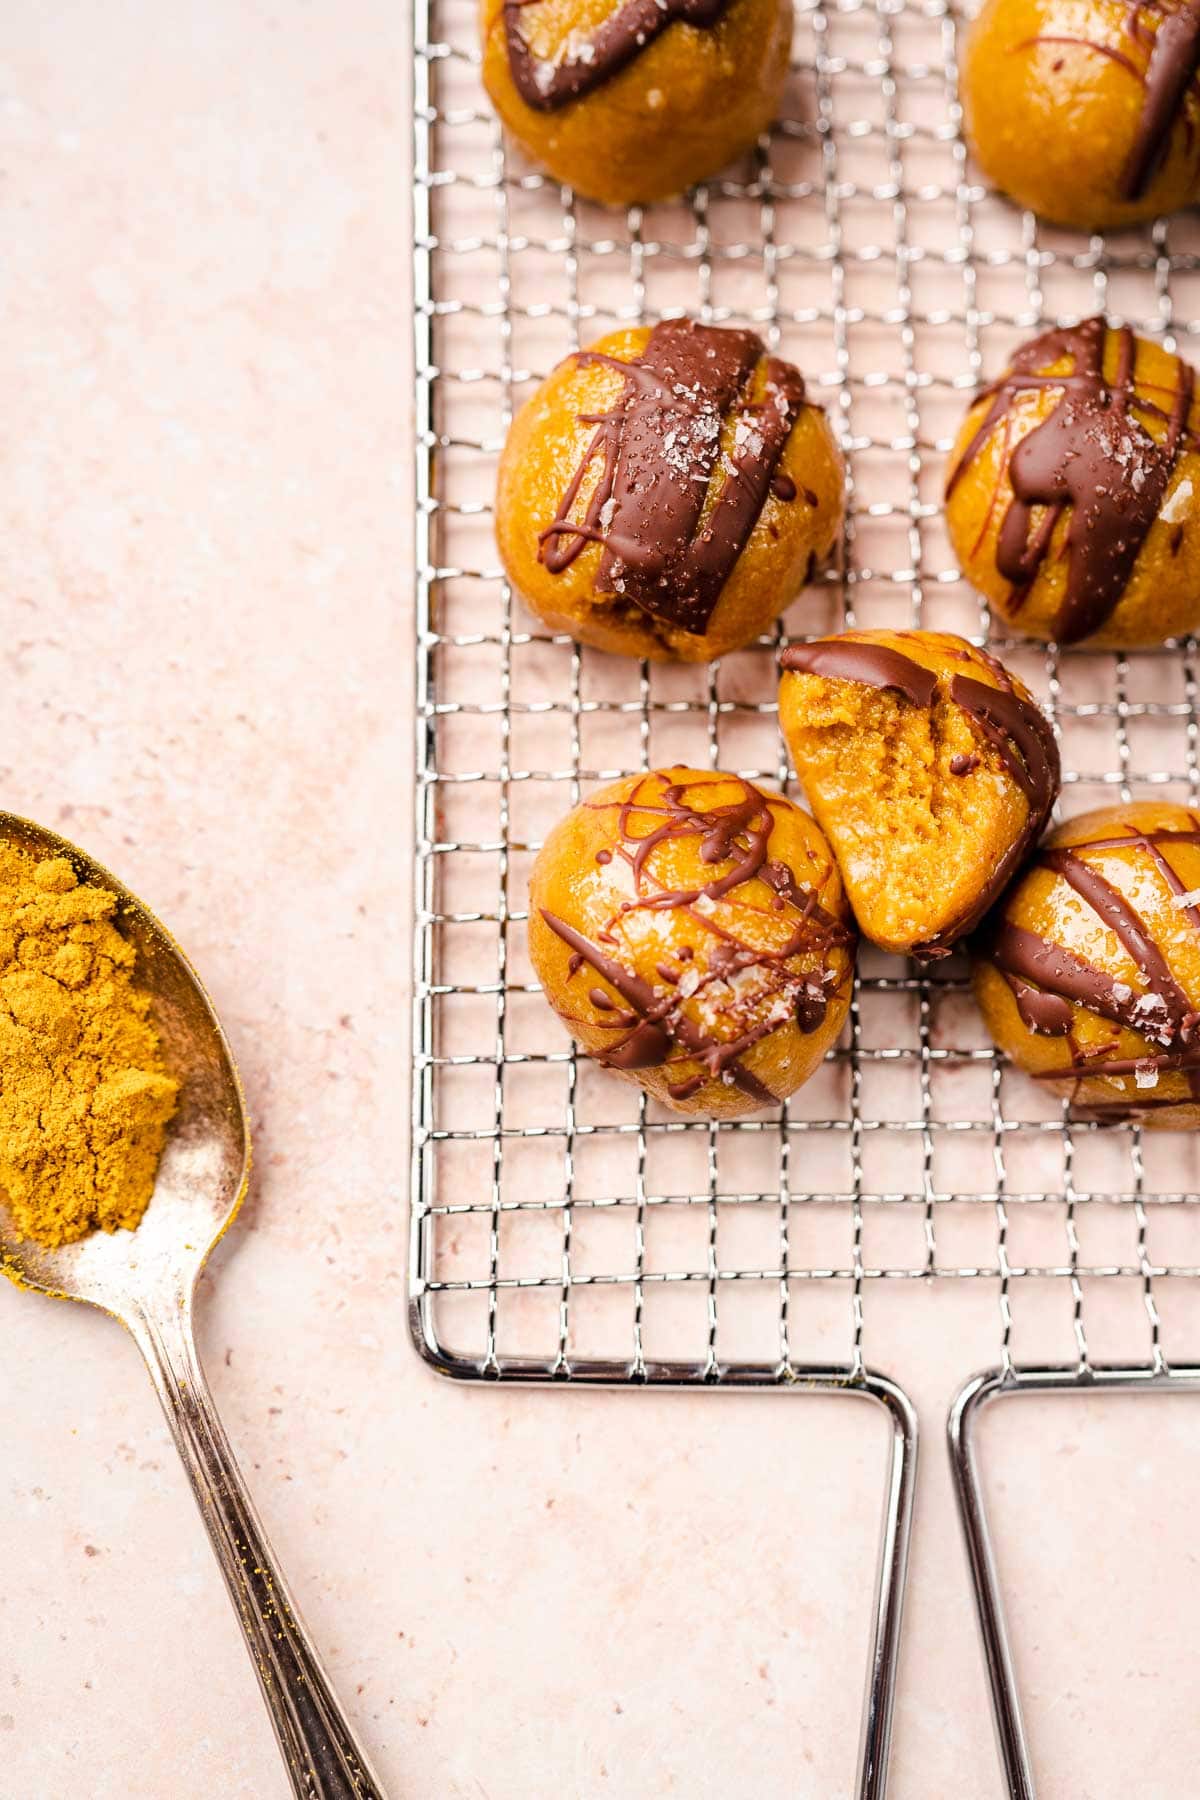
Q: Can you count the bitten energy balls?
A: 1